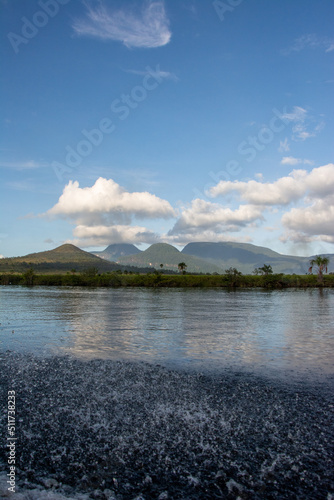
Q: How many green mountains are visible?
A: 4